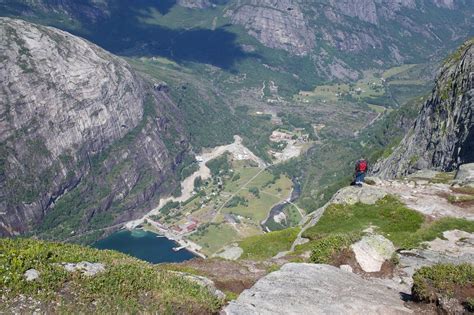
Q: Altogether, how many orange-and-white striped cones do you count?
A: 0